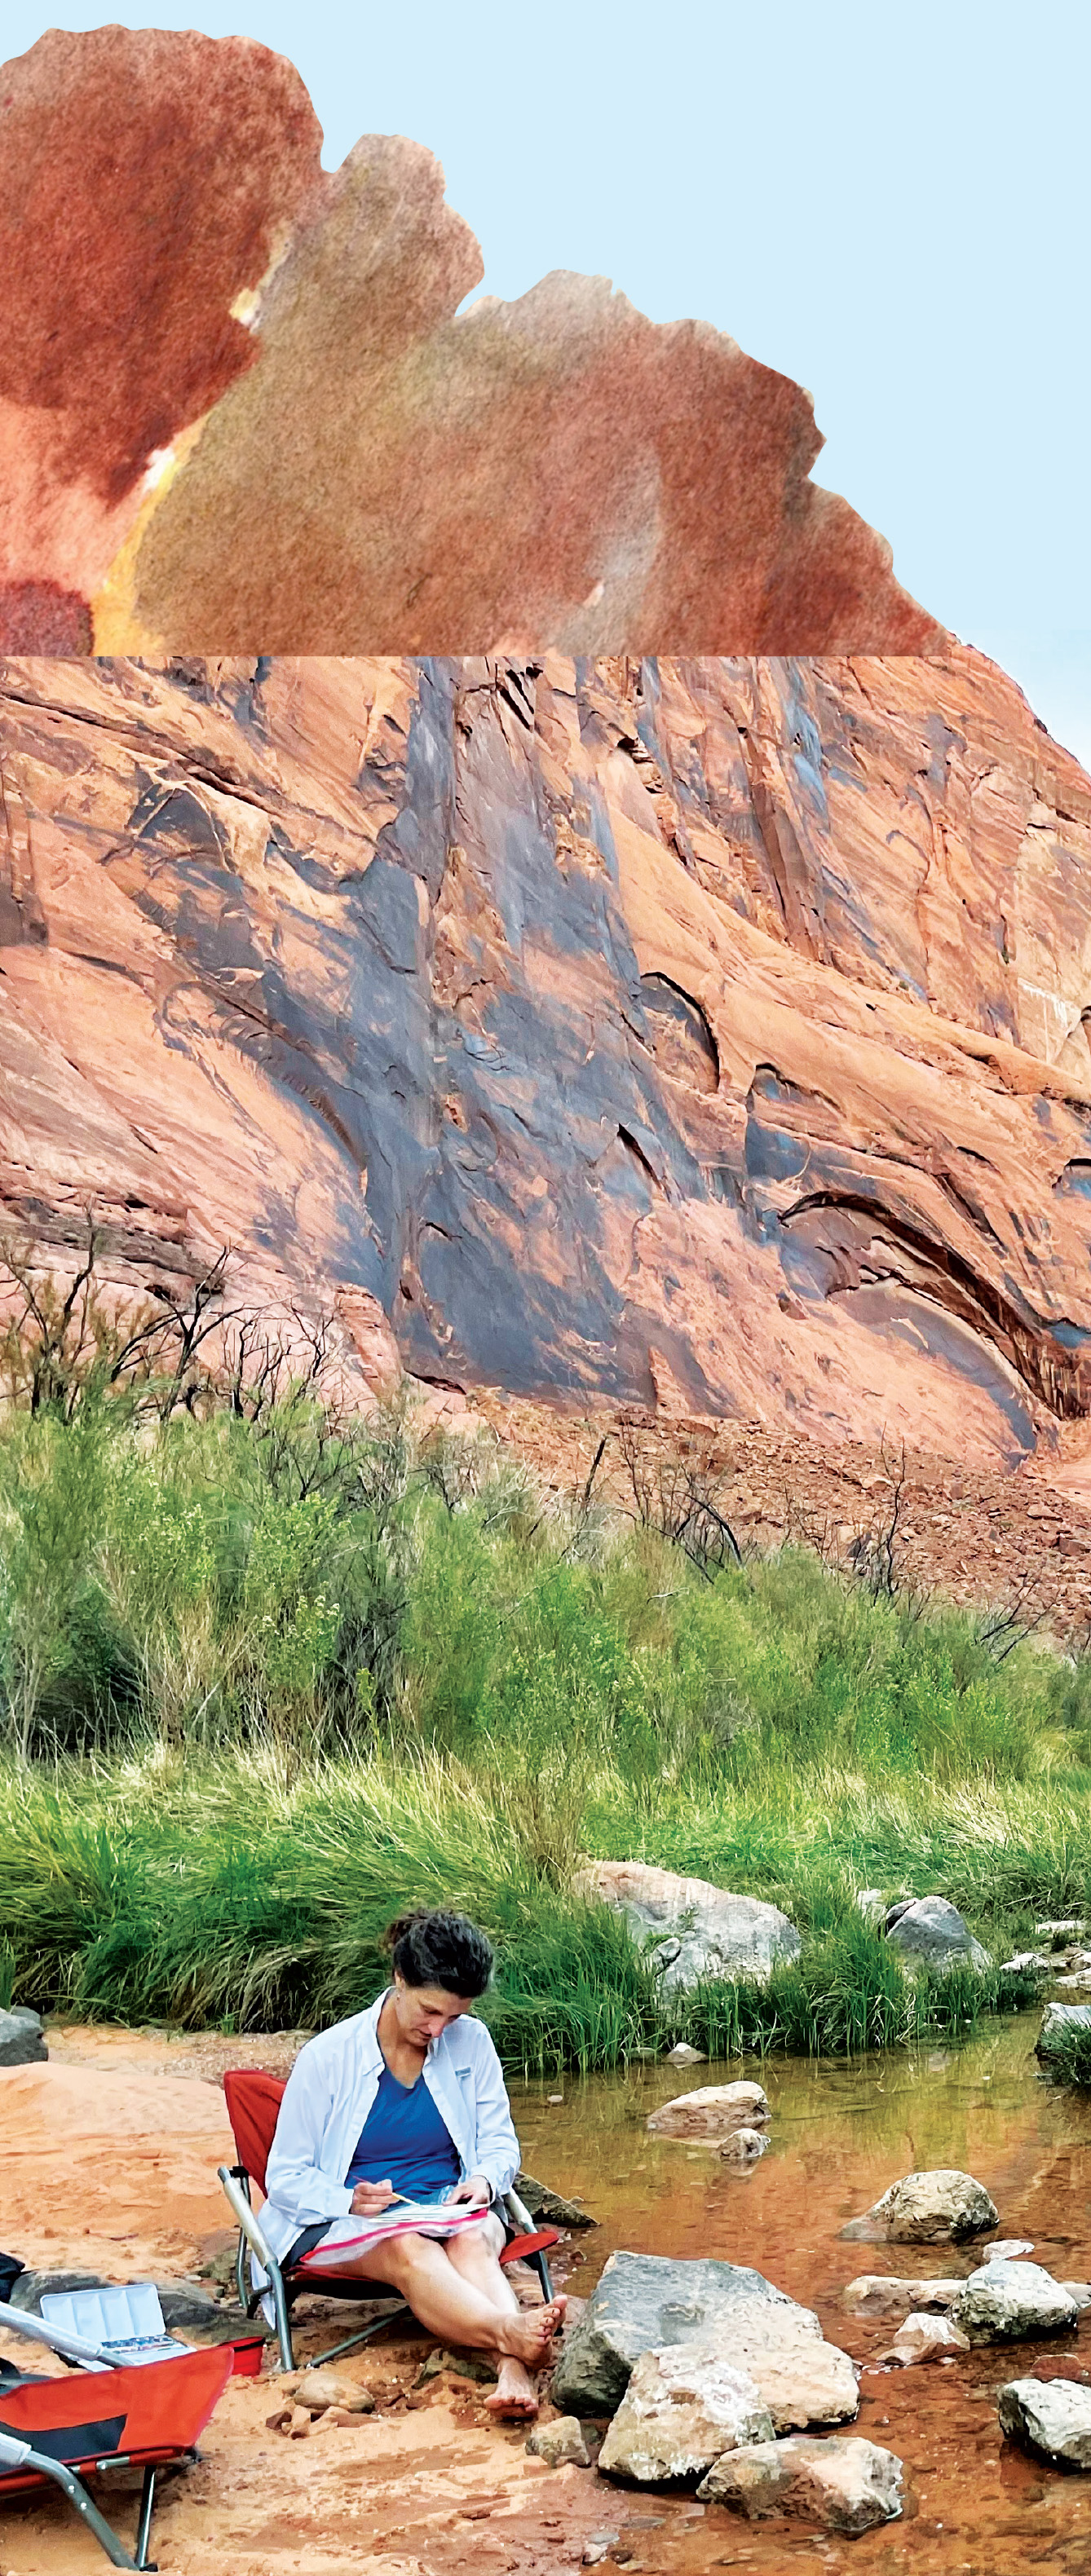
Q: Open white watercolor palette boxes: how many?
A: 1